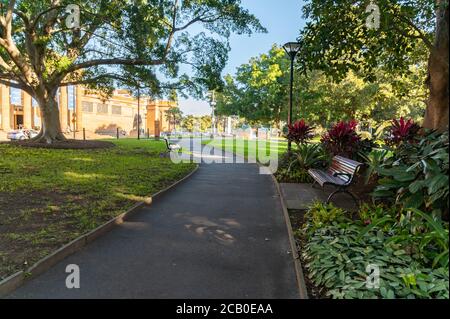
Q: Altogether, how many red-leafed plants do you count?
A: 3